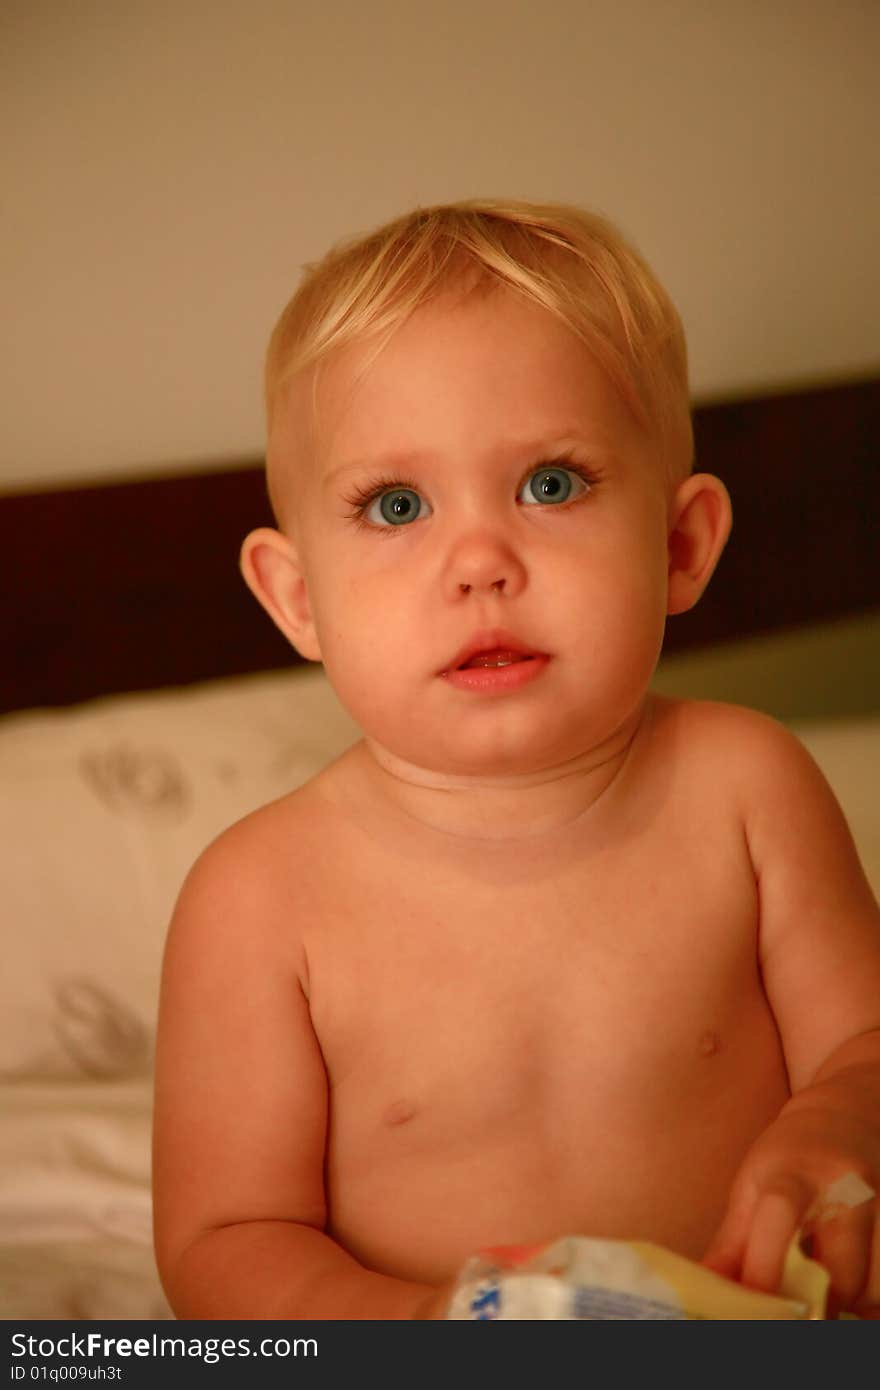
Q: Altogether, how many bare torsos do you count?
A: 1